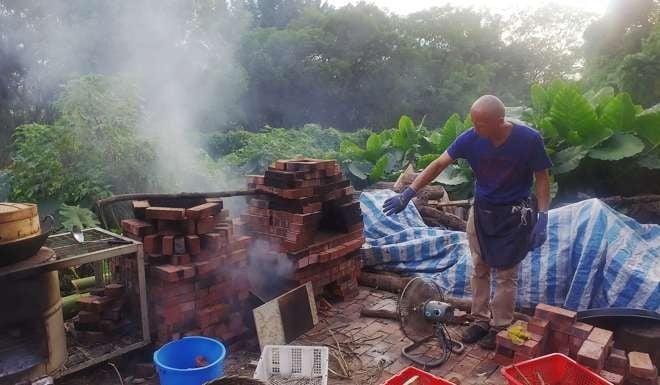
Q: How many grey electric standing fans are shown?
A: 1